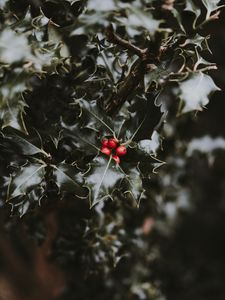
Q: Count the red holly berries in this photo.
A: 5